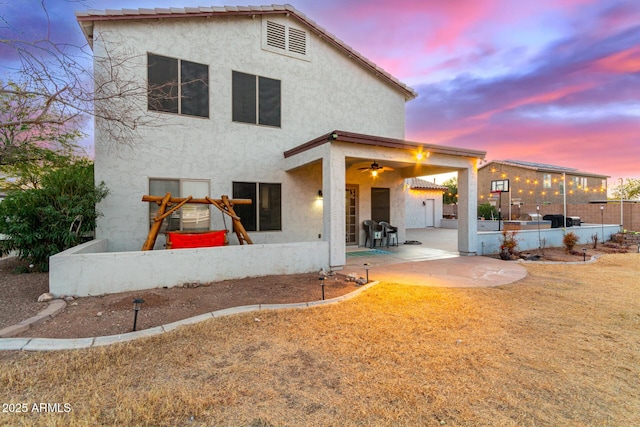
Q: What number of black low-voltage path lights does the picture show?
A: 4